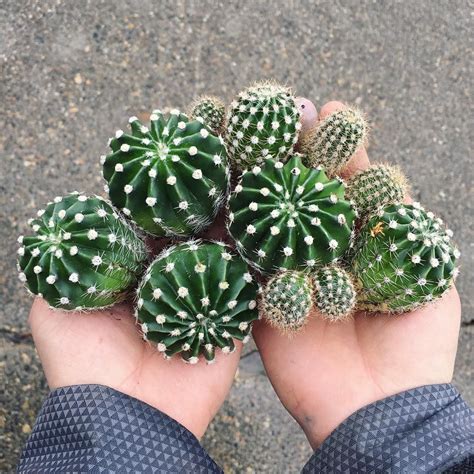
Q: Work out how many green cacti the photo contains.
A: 11